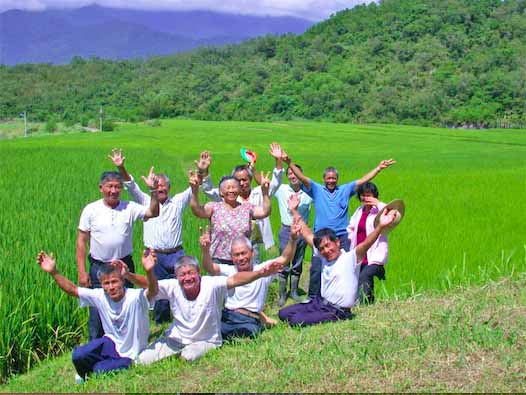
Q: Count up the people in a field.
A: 11